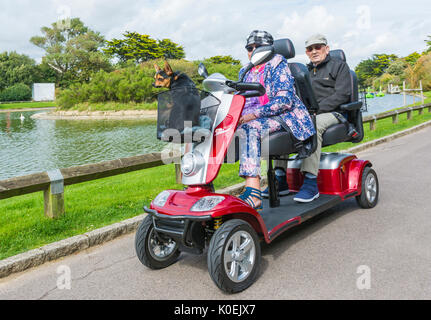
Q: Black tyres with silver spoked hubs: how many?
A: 3